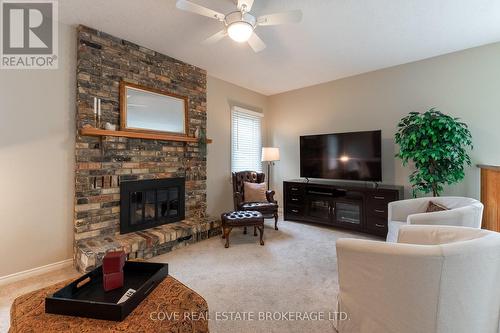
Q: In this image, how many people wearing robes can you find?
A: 0